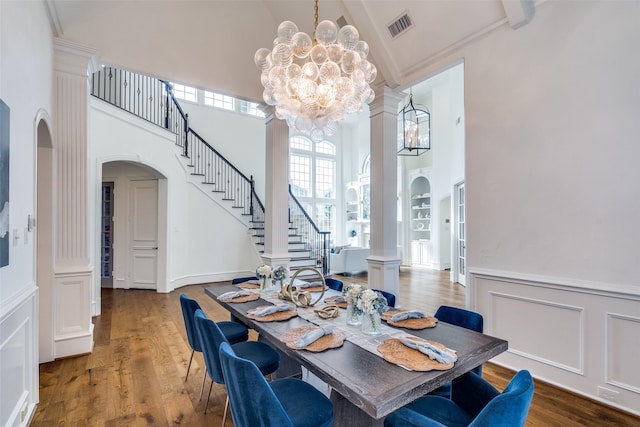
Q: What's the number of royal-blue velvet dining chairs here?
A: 8